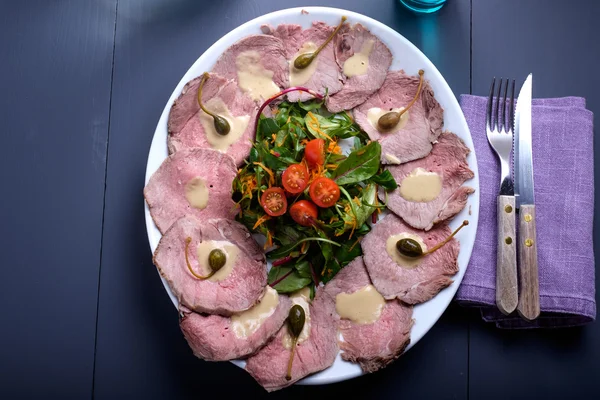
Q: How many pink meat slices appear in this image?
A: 12